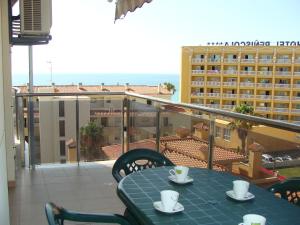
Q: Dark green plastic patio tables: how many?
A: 1